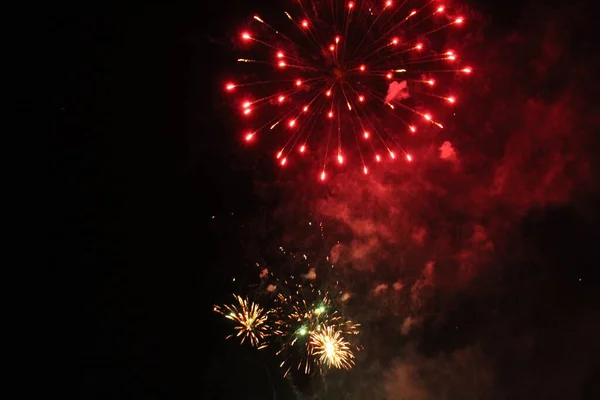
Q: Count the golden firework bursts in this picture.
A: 2